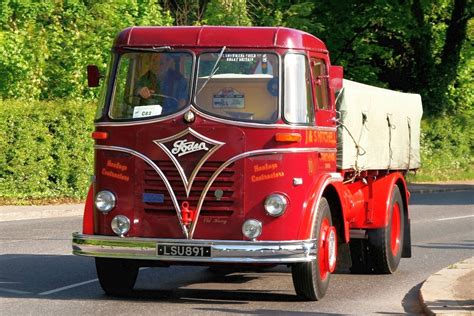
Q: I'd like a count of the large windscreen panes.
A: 2